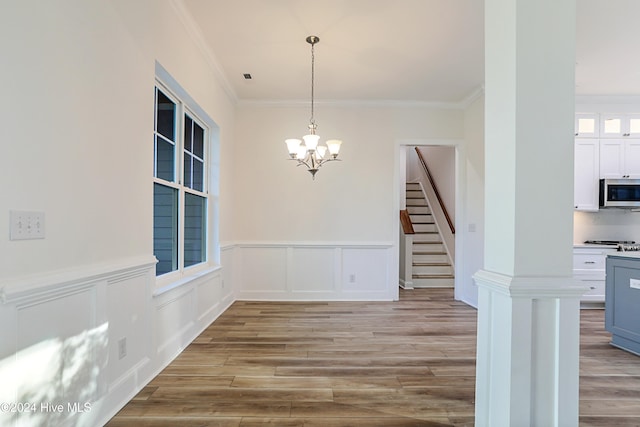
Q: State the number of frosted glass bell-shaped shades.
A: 5